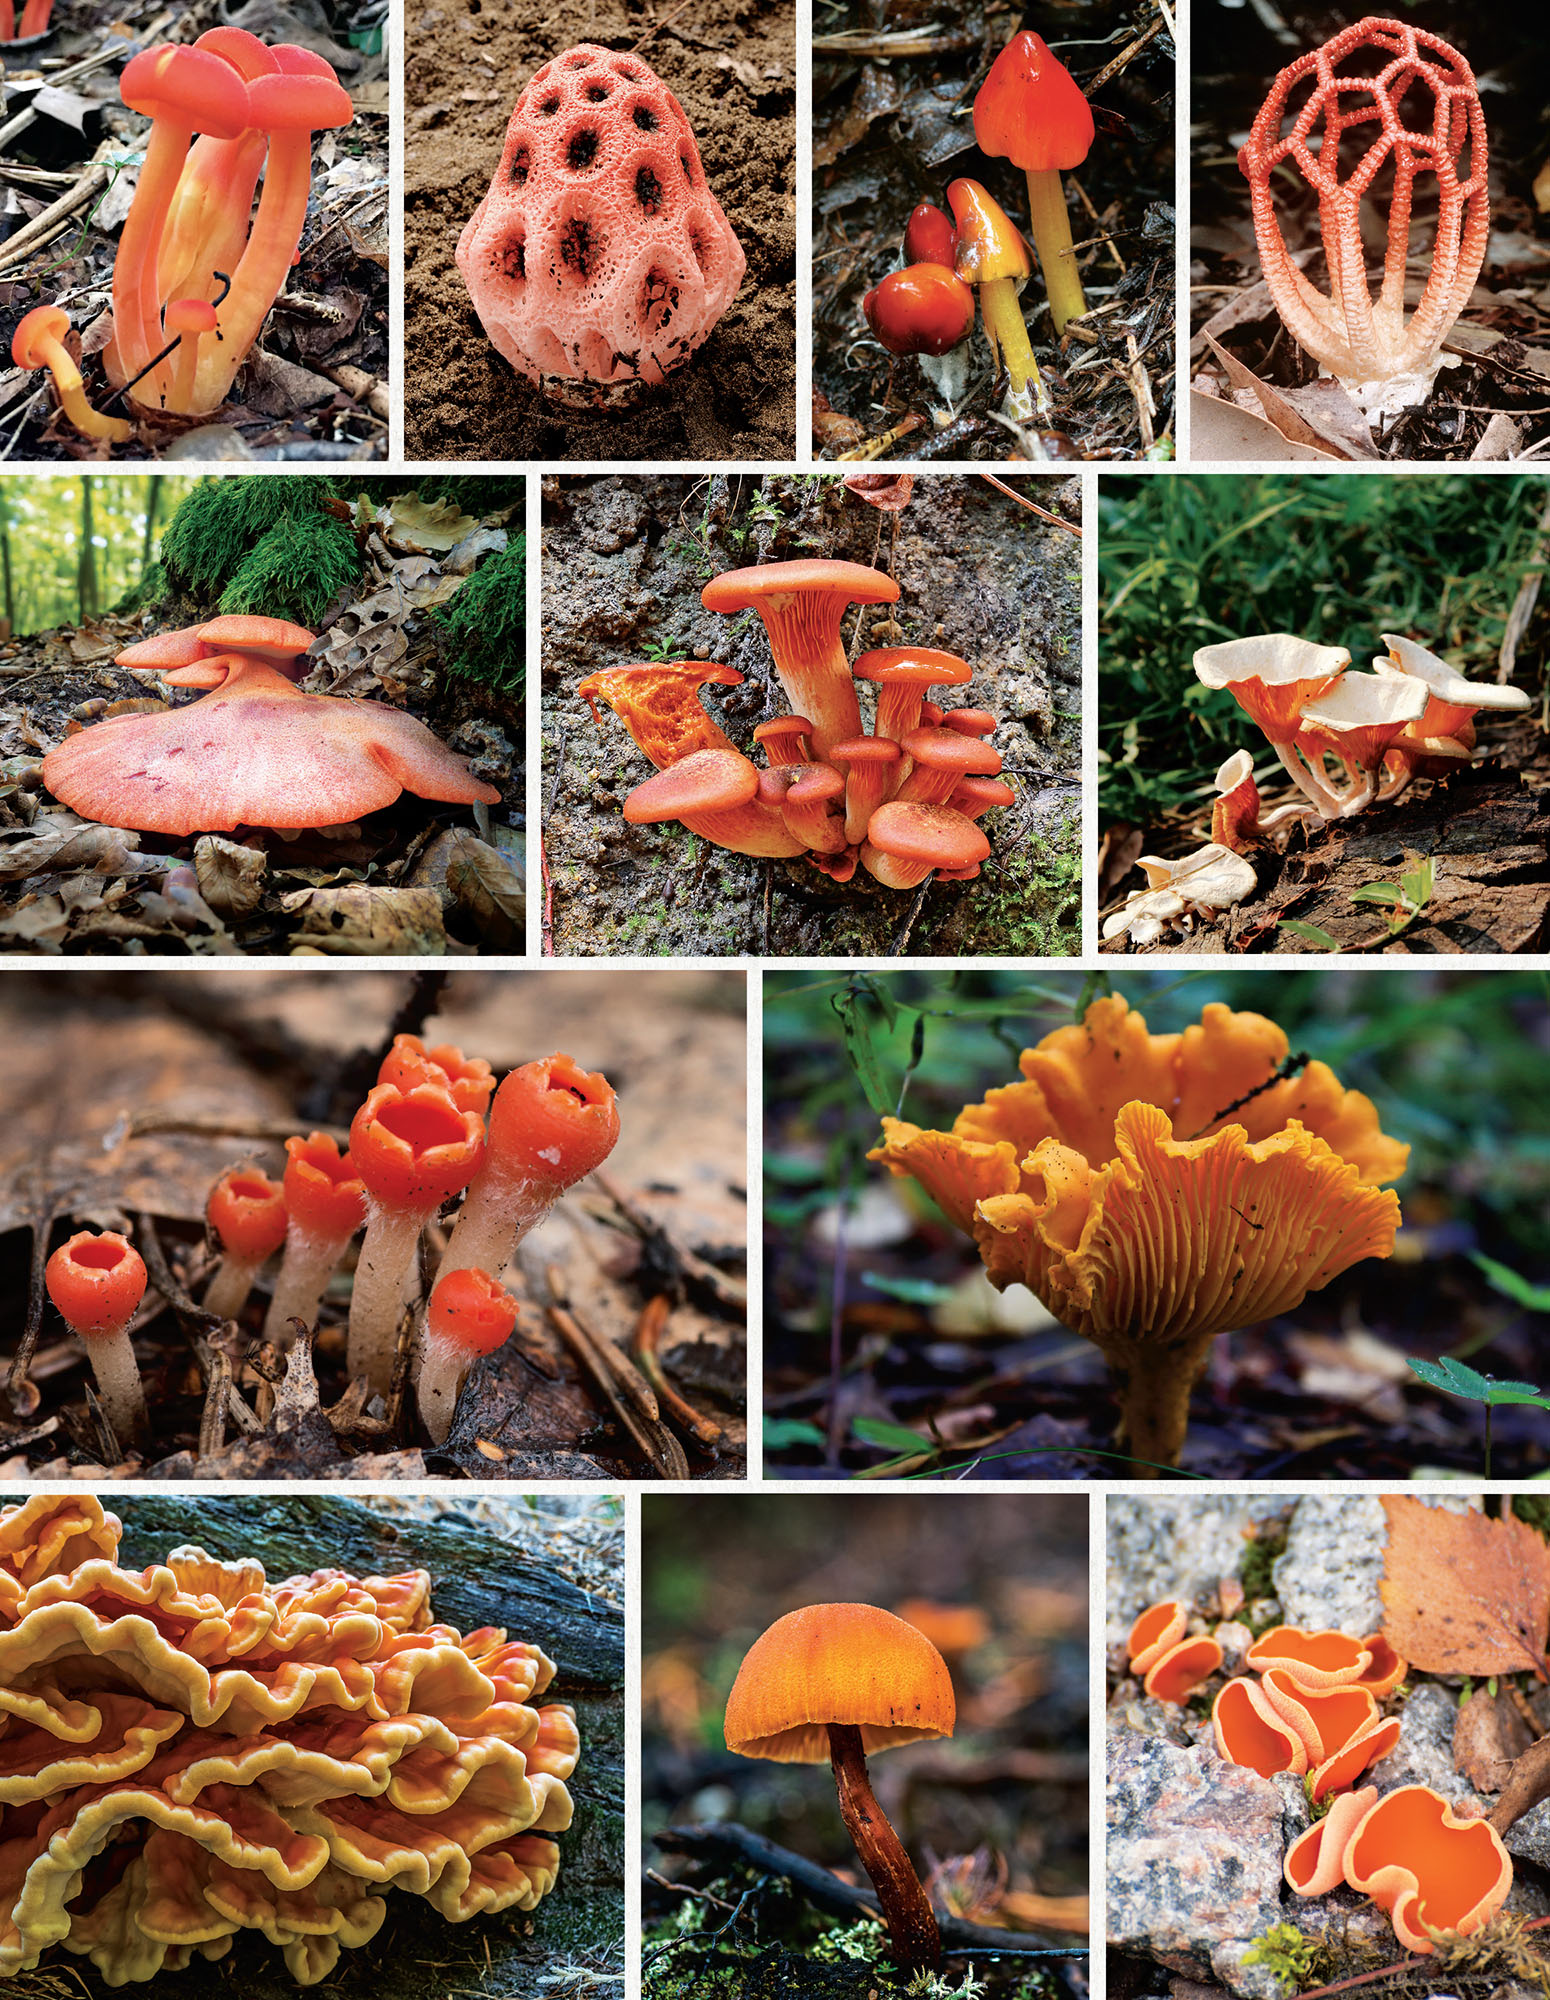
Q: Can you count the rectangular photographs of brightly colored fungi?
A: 12